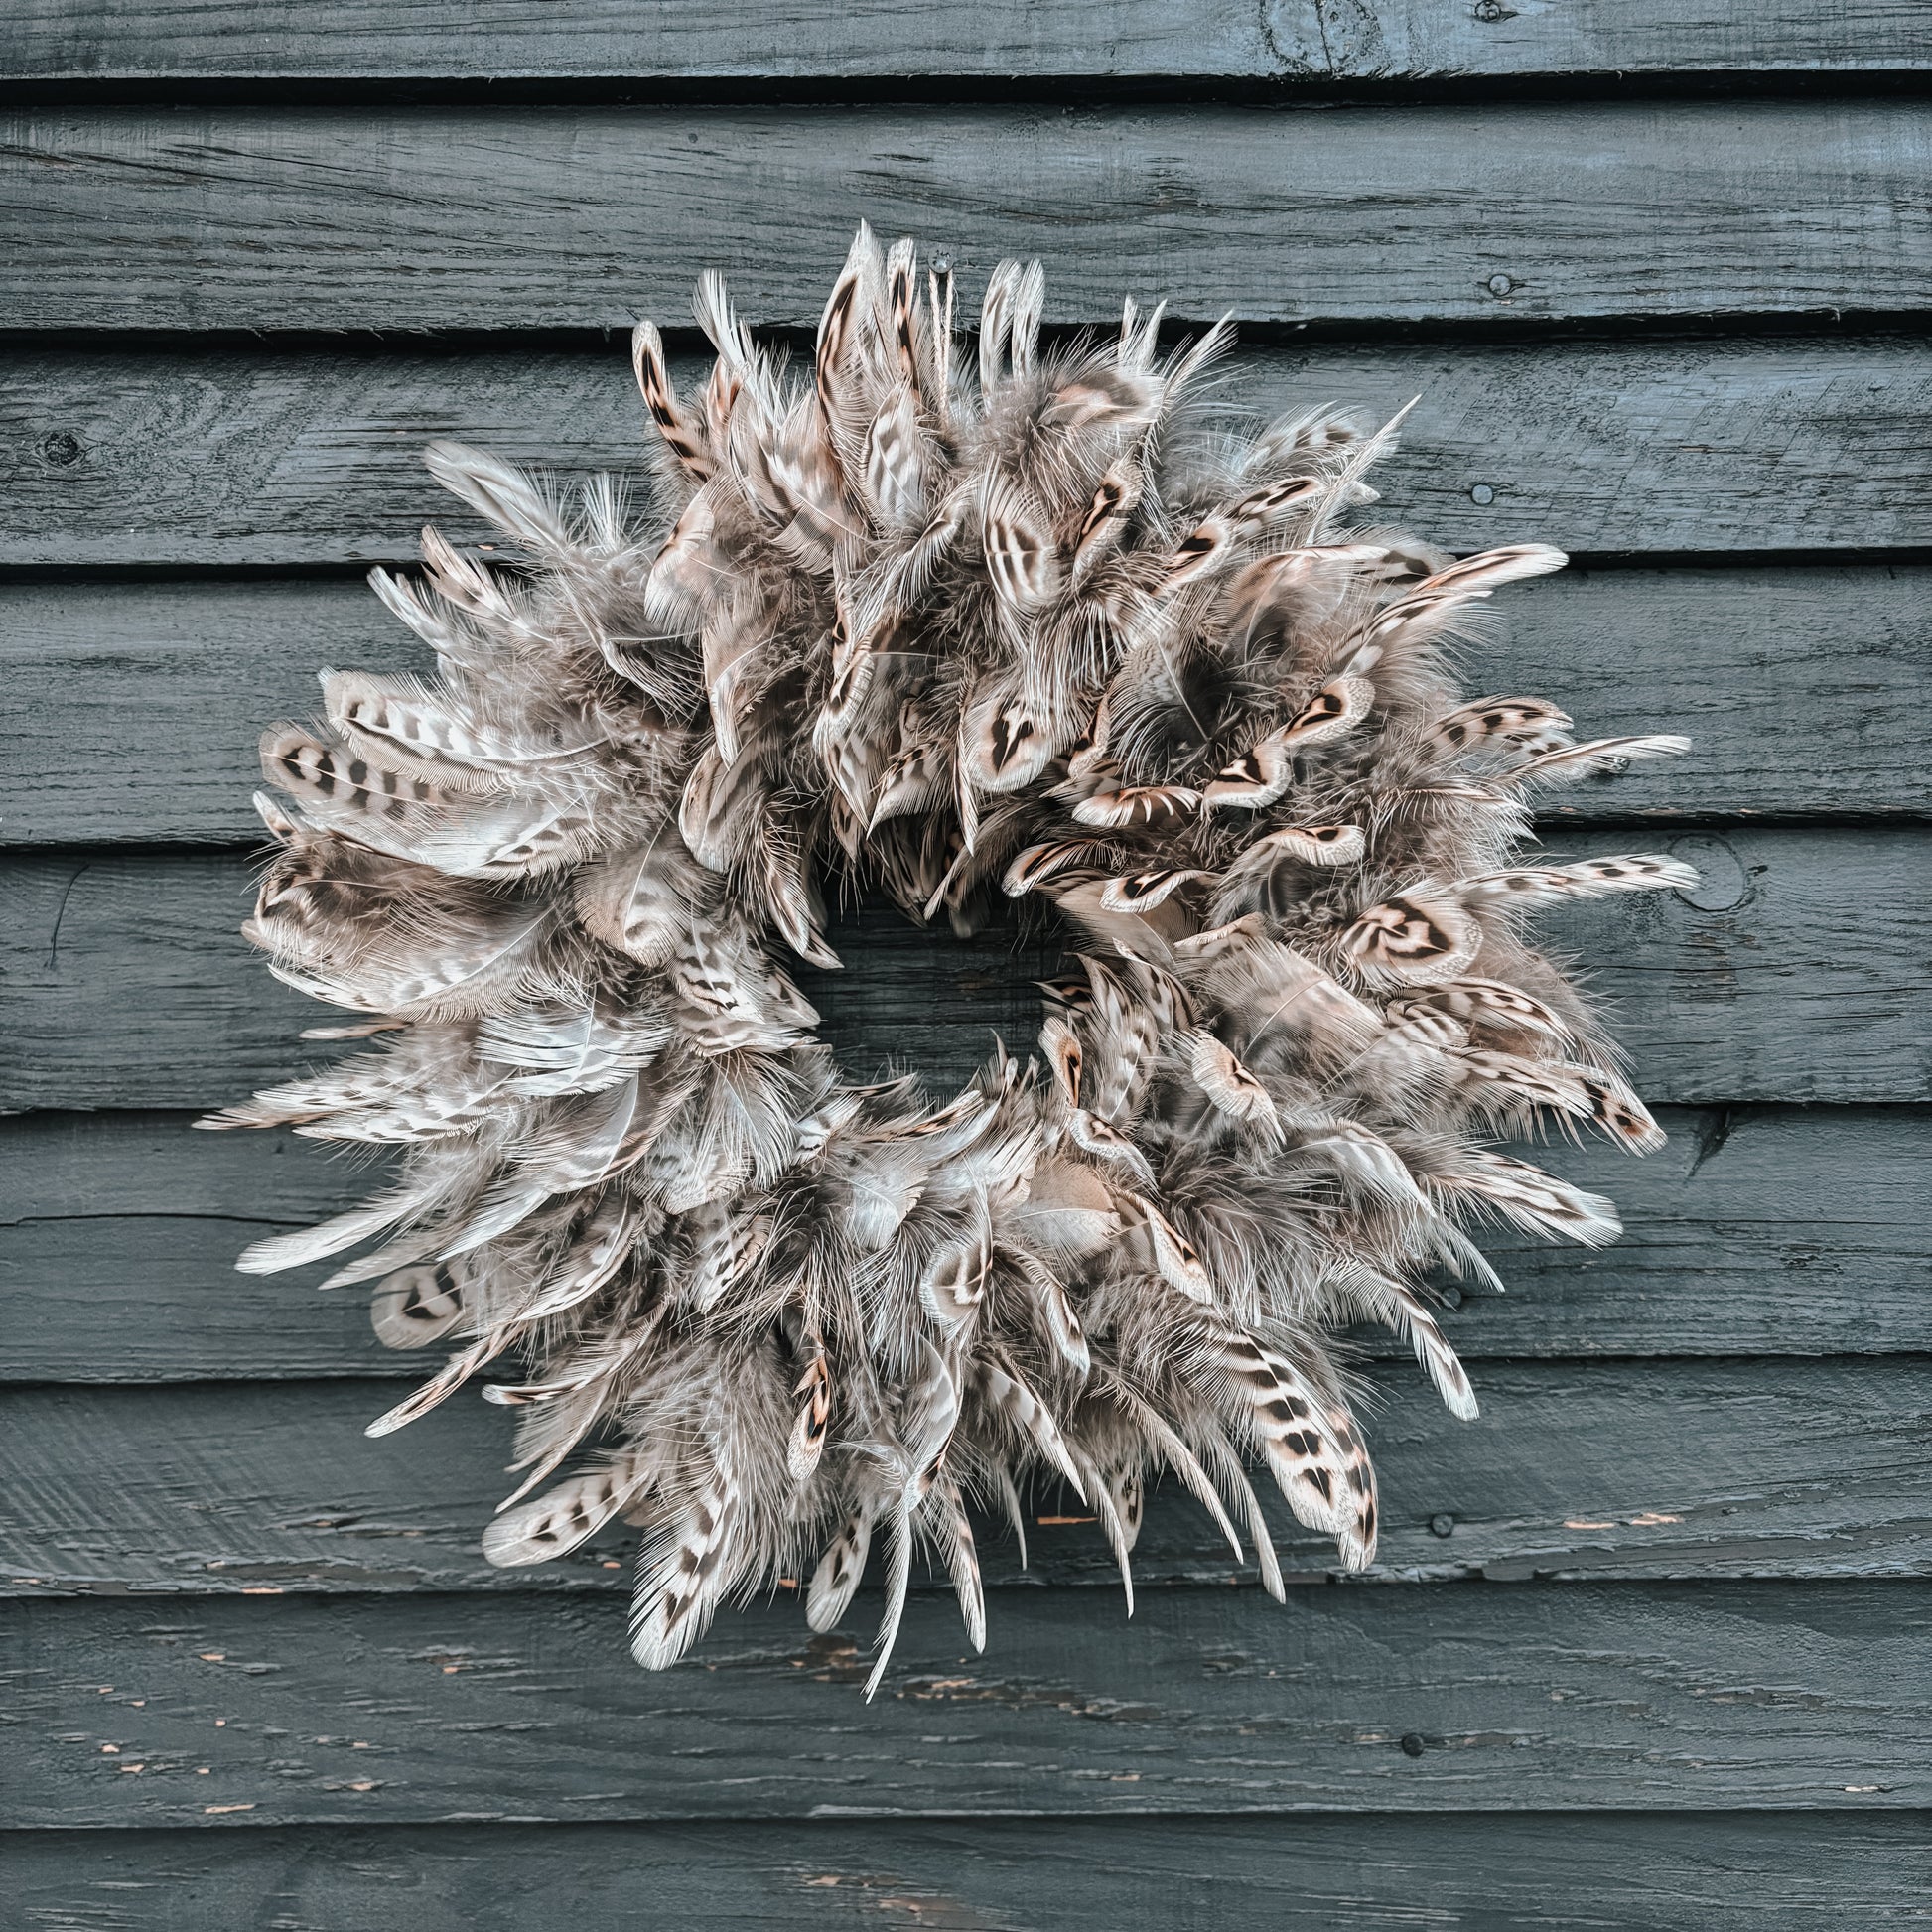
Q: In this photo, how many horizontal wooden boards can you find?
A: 9